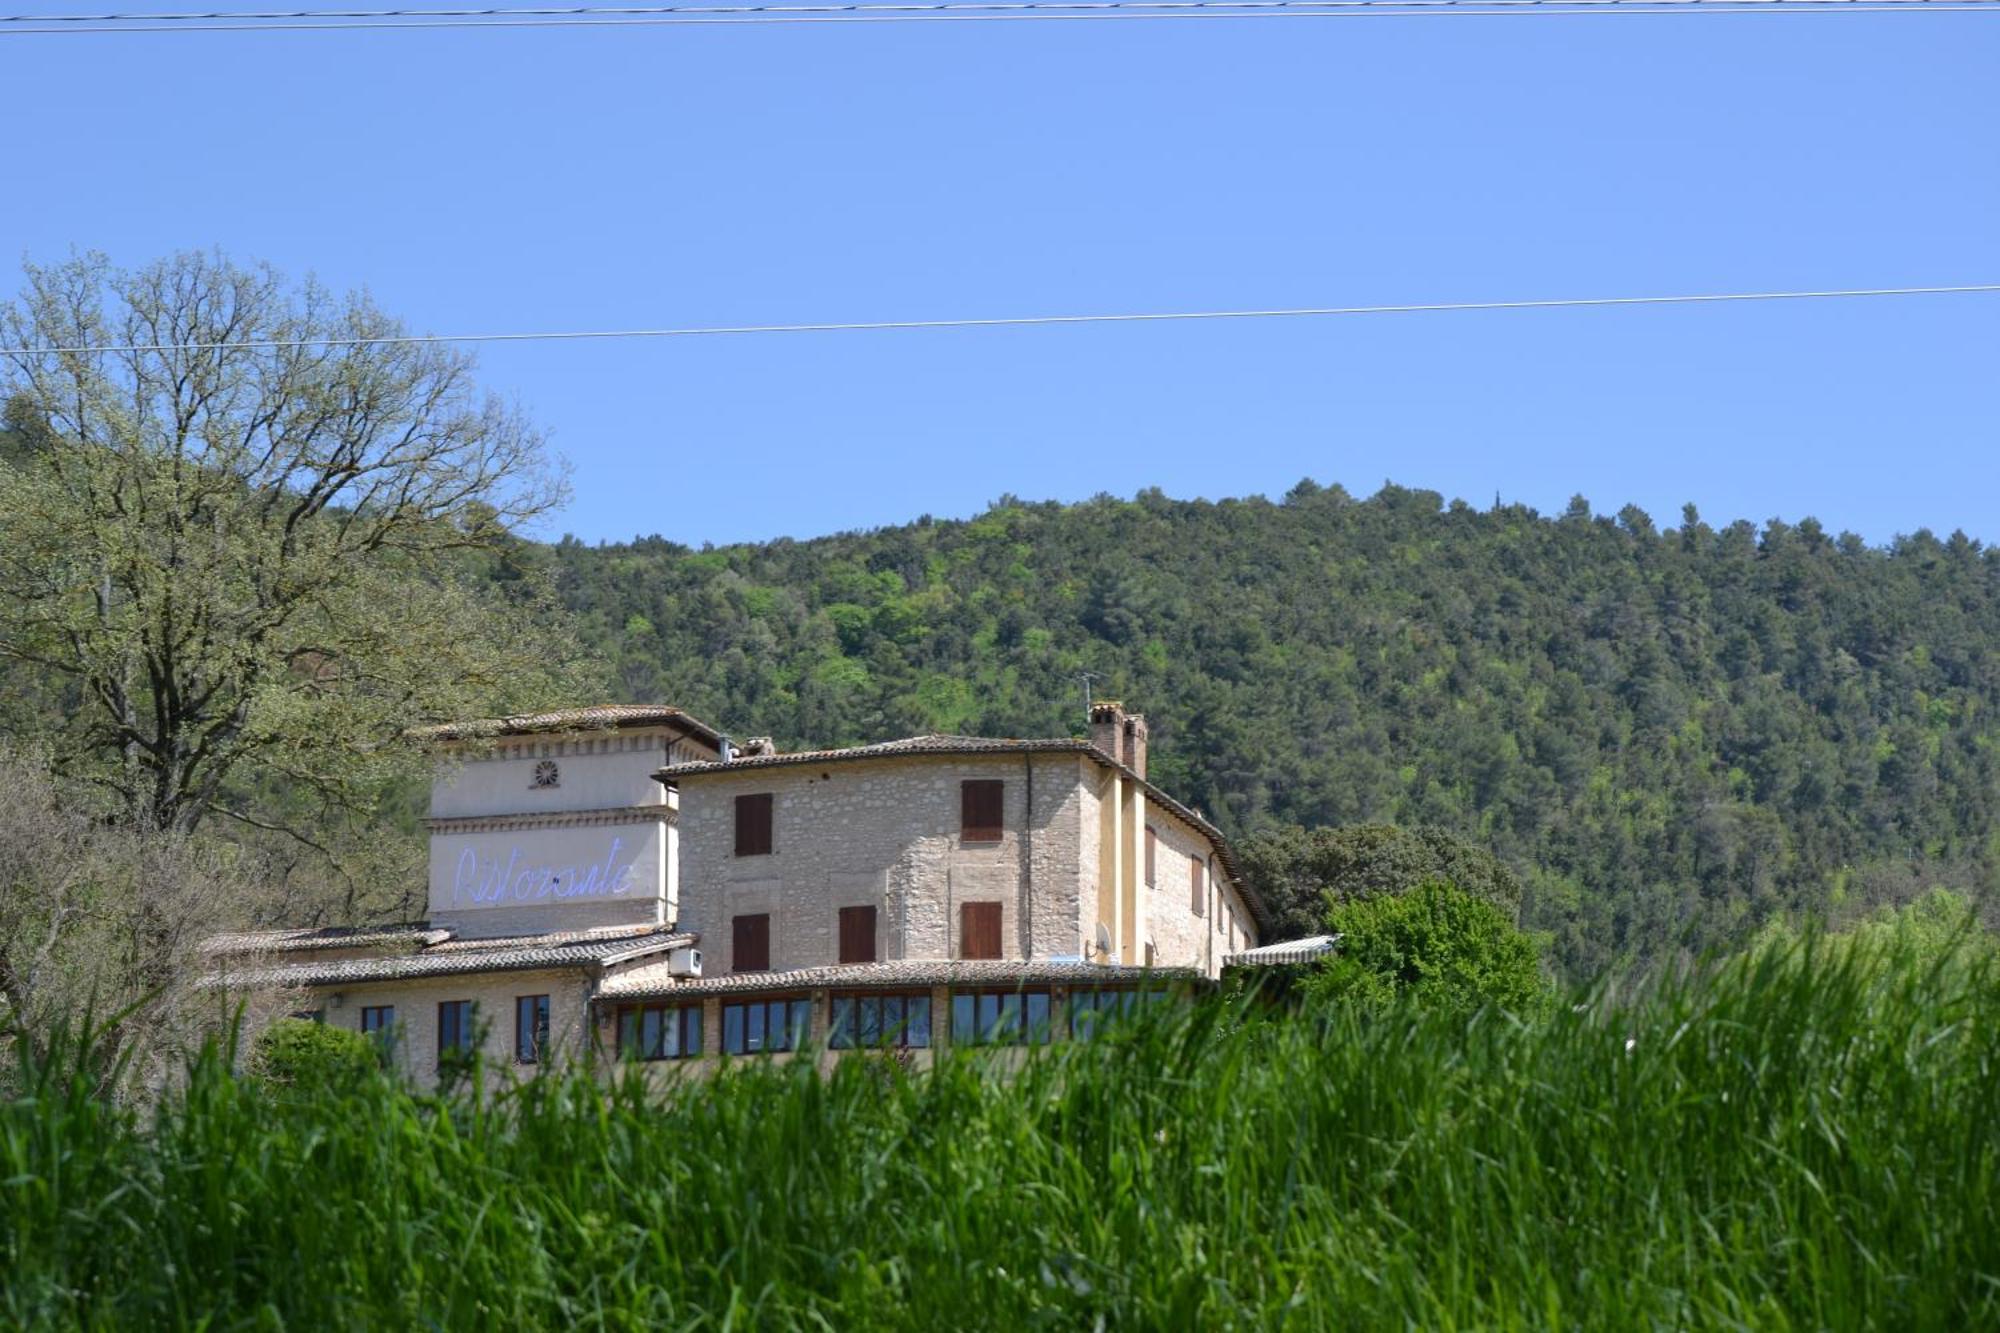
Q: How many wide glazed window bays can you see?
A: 5